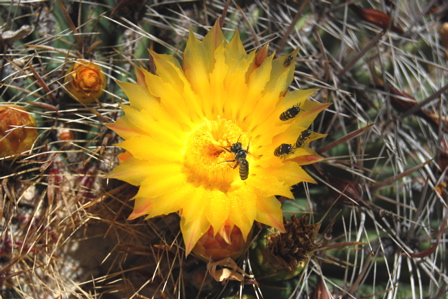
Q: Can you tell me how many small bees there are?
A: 4